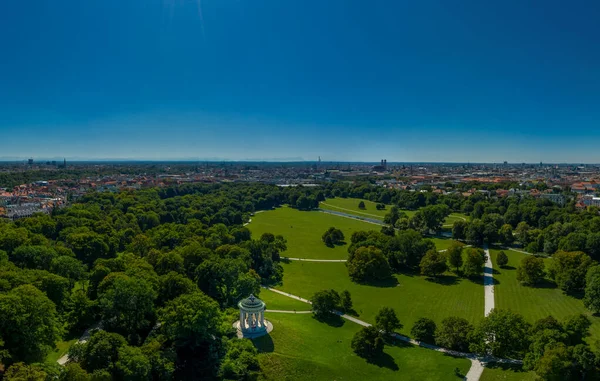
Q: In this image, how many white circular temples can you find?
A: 1